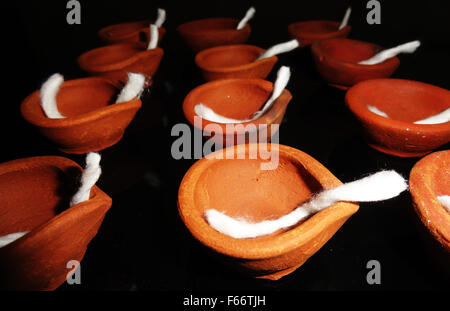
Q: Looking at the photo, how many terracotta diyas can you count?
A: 12